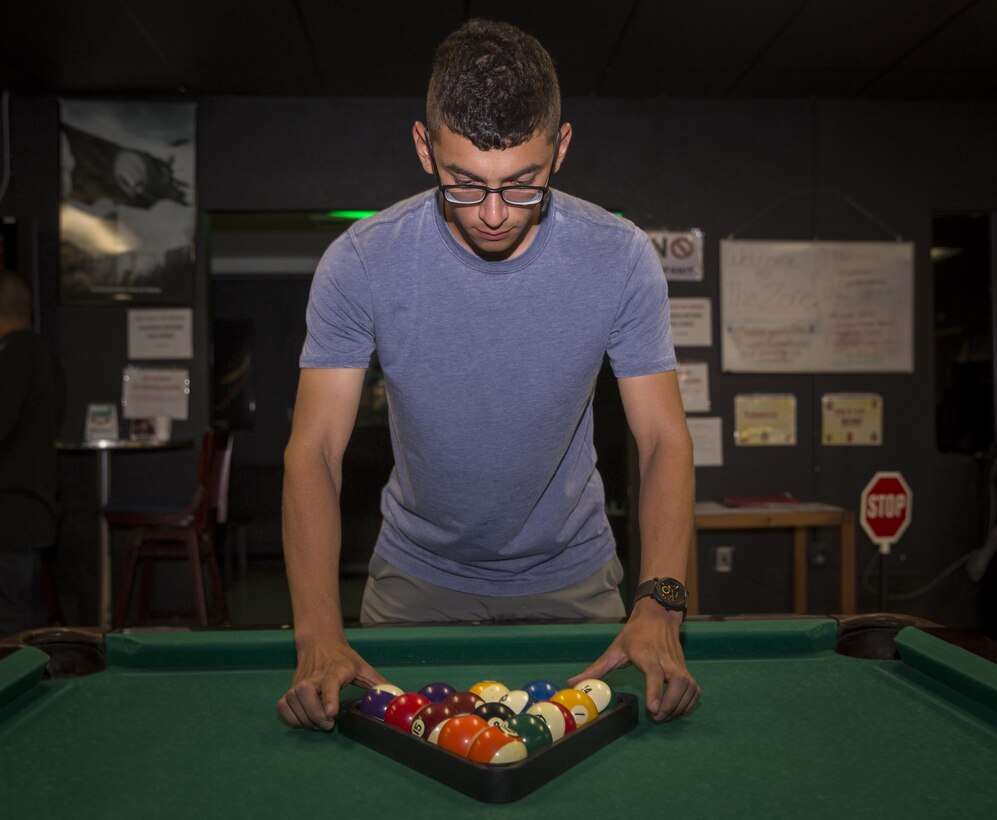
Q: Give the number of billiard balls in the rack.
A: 15